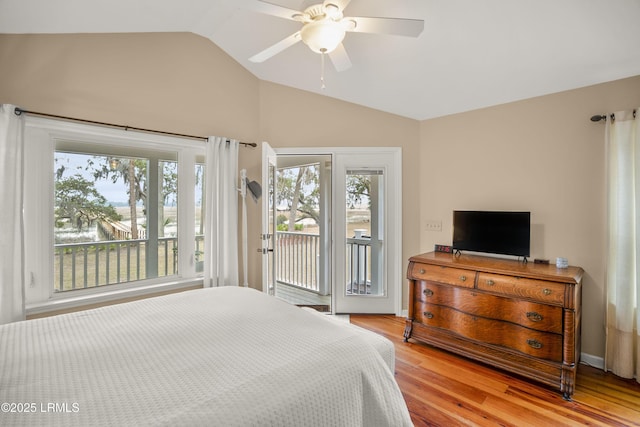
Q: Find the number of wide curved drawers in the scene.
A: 2